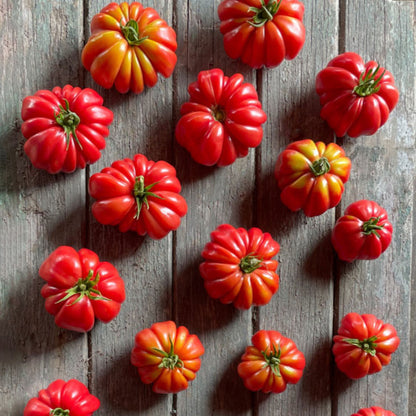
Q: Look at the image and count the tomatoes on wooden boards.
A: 15